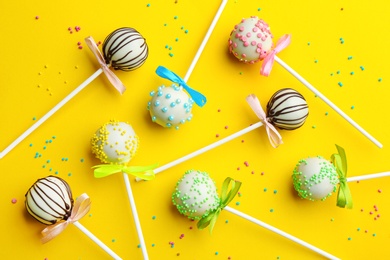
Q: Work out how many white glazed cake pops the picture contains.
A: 8